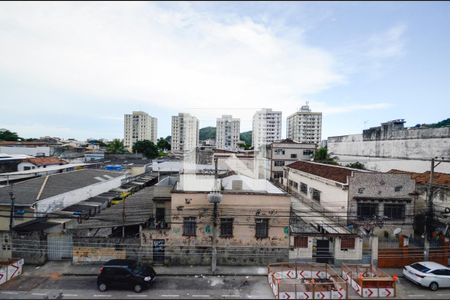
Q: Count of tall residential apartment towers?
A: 5